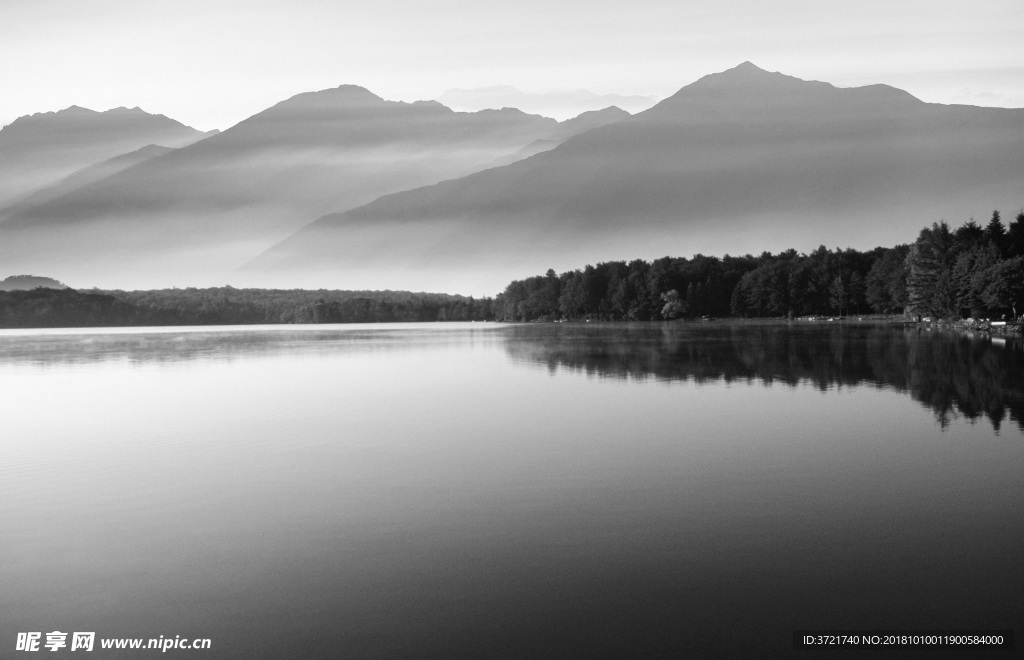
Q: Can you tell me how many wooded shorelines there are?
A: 2